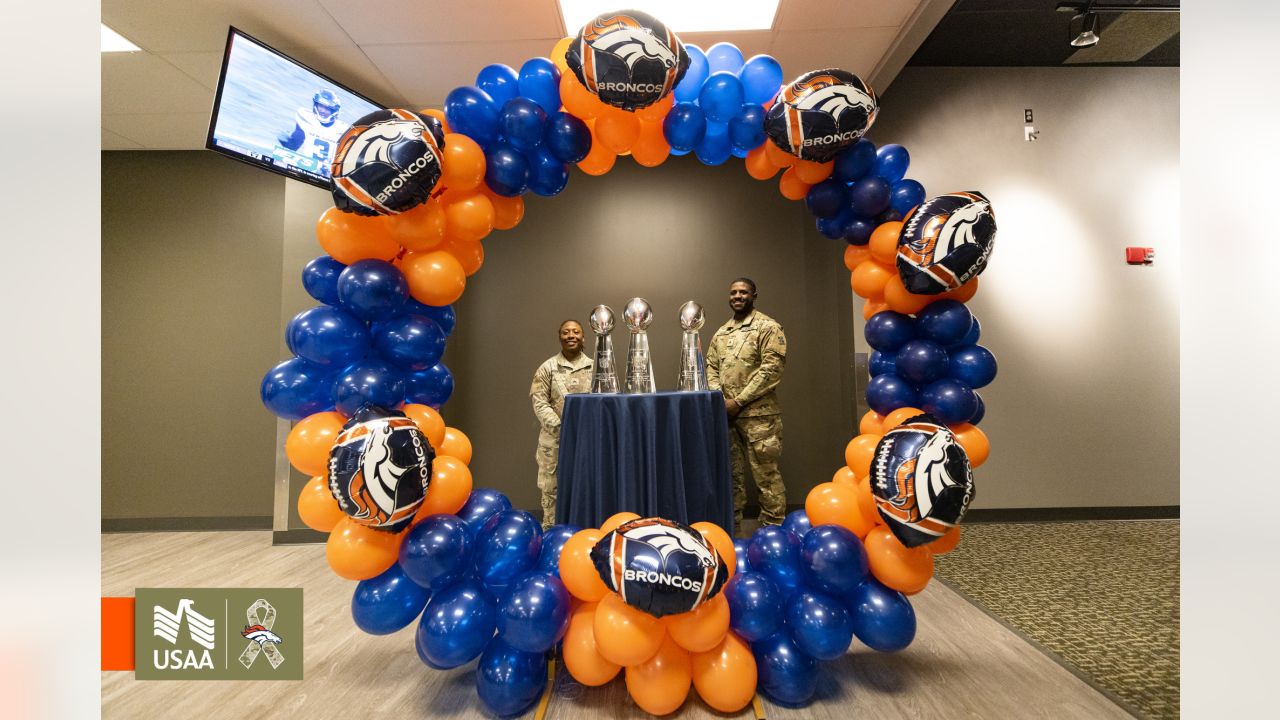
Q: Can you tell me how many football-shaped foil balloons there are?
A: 7